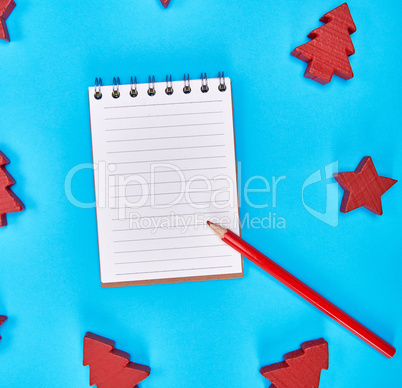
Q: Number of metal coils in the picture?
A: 8